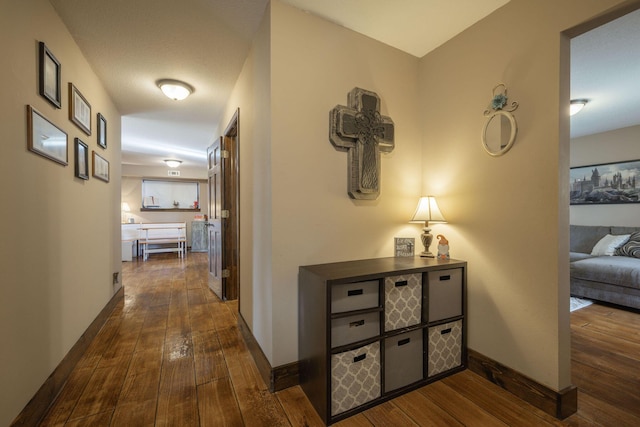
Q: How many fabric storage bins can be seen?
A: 7